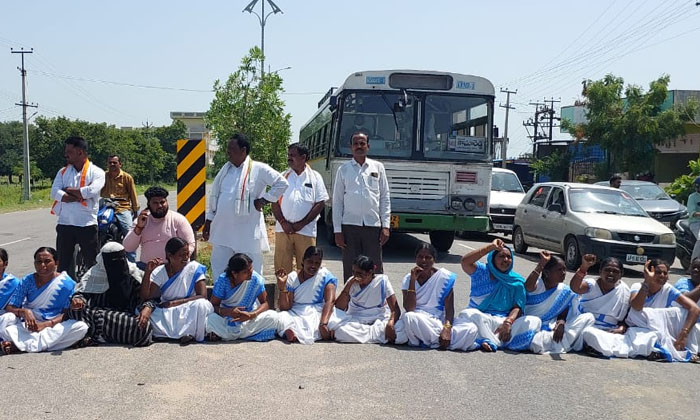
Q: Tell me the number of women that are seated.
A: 13